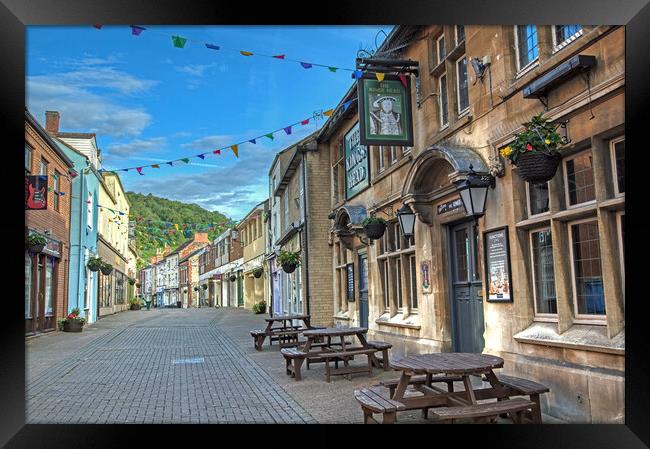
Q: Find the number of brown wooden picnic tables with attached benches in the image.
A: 3